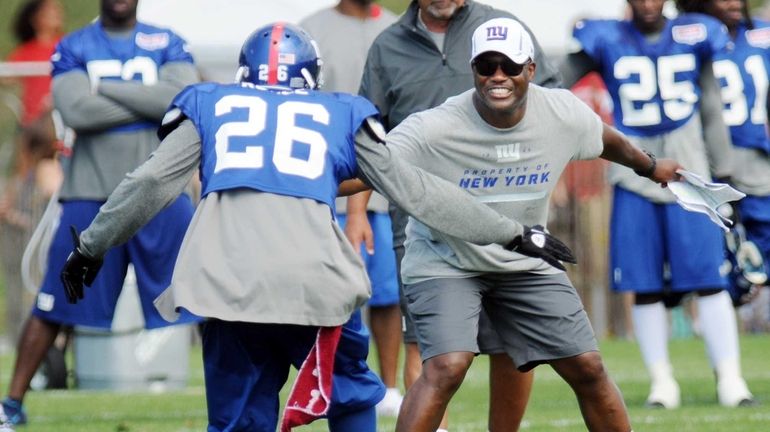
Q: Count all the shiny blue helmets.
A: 1